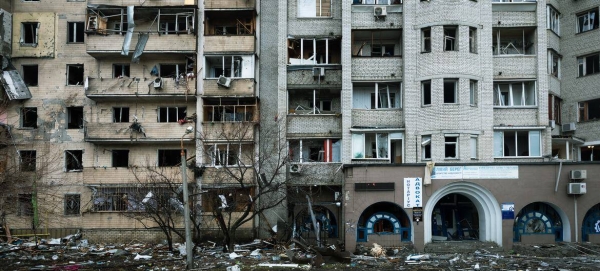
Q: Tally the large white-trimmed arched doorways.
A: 1